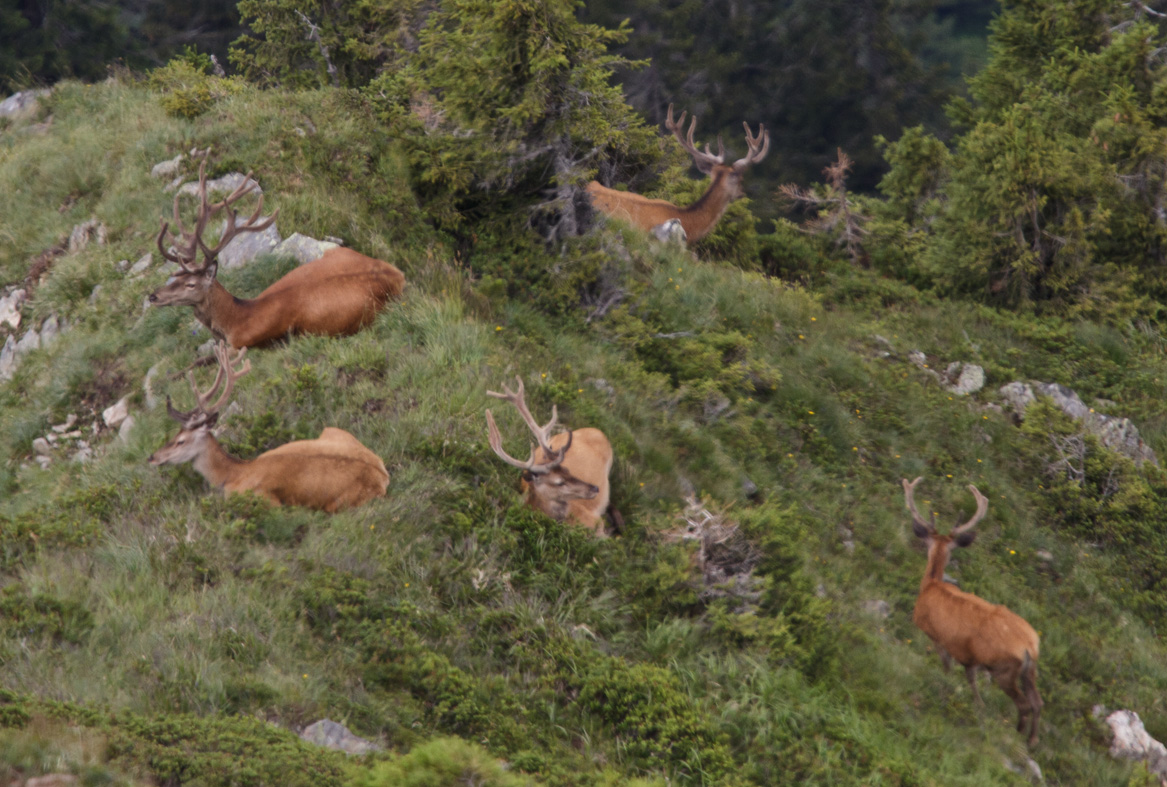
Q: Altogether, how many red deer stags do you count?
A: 5